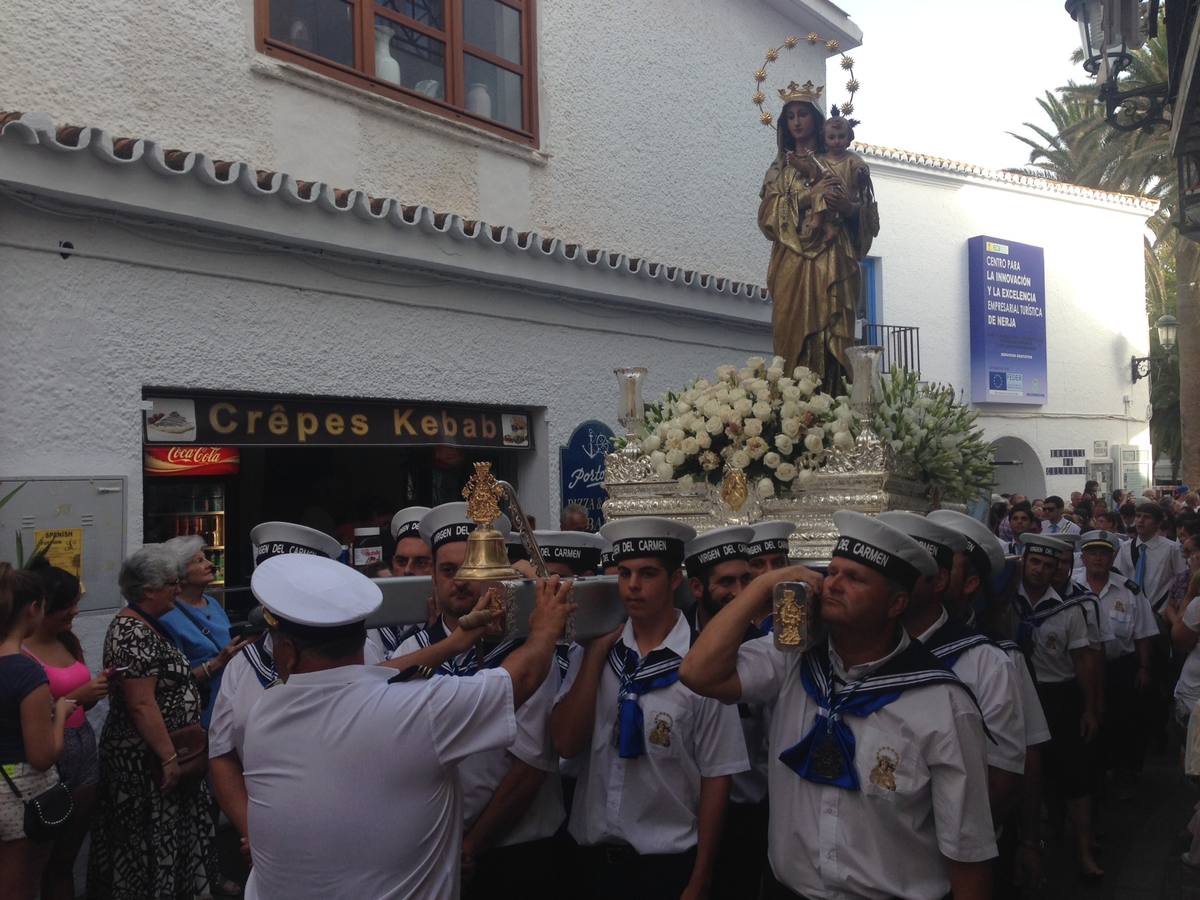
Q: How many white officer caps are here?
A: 2